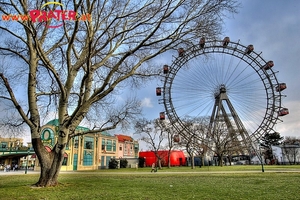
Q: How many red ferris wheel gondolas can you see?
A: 11